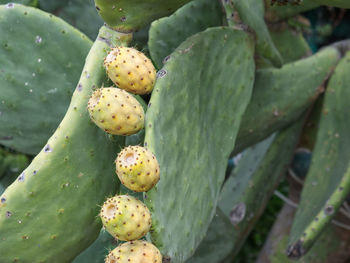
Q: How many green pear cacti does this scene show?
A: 5